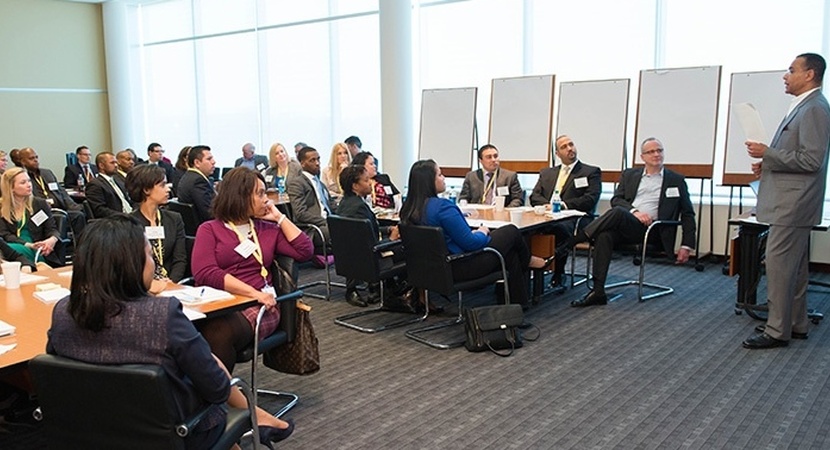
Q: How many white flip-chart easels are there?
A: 5